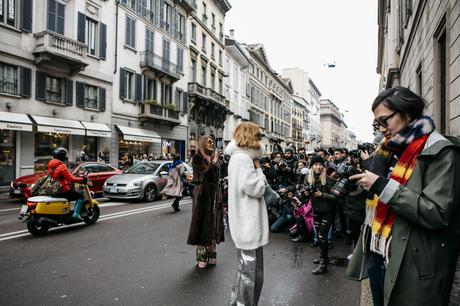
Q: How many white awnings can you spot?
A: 4